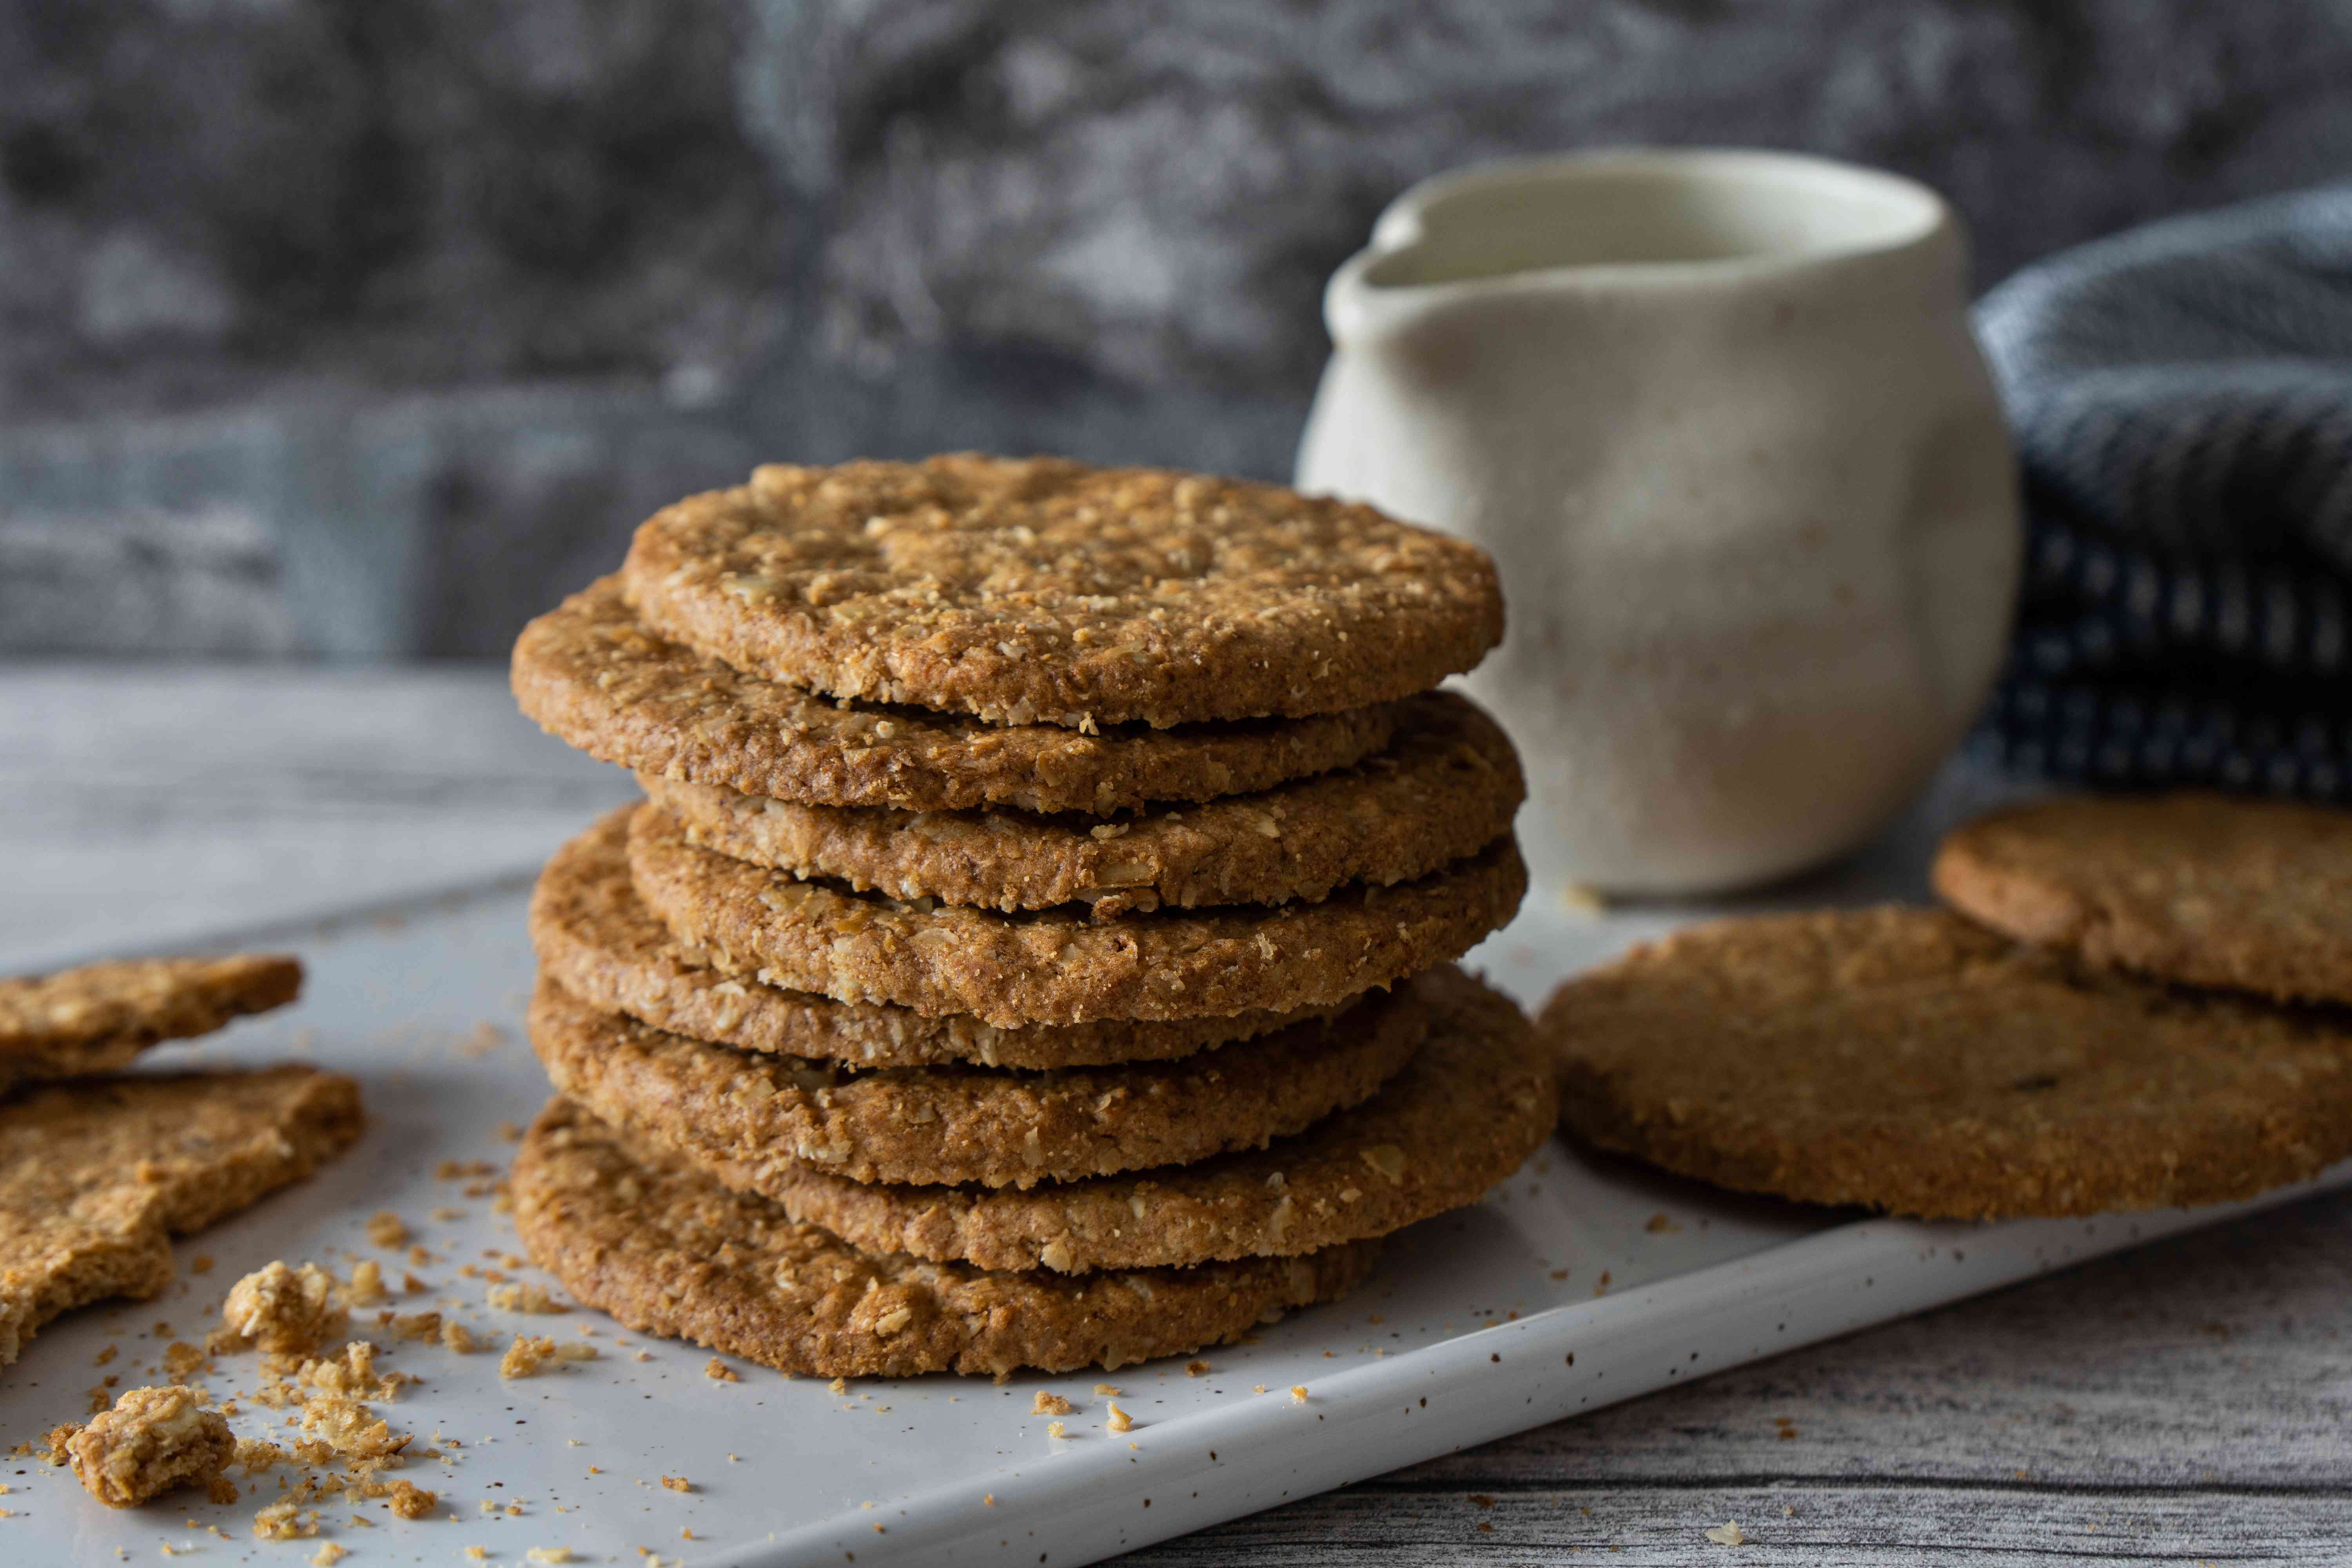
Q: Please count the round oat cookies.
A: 10